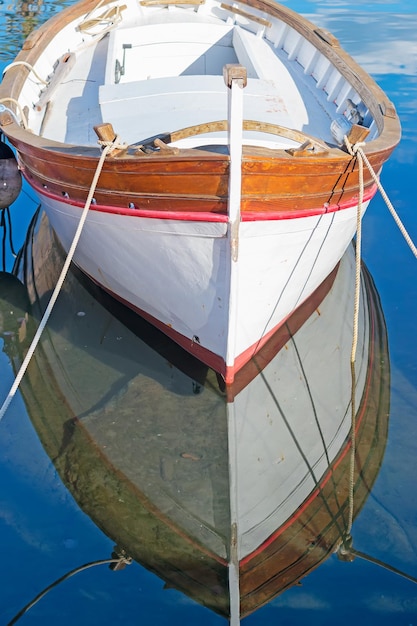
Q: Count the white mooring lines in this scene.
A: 3